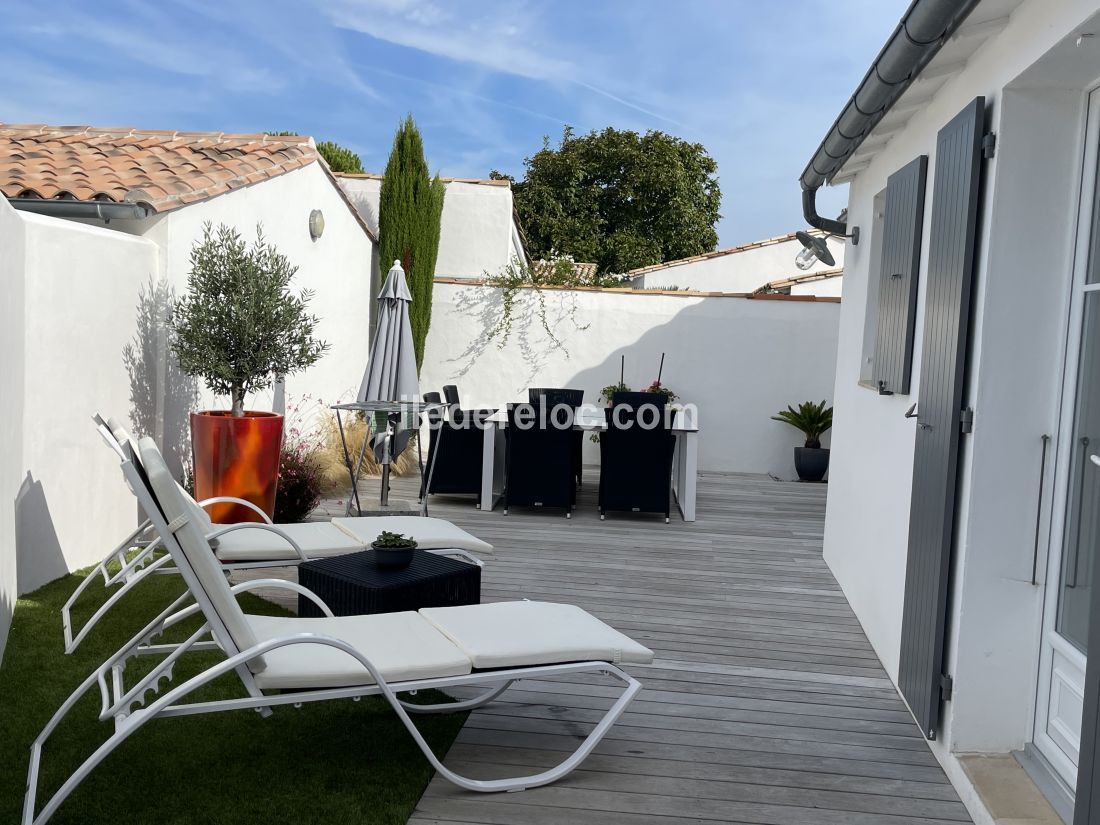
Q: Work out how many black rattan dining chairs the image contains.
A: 6